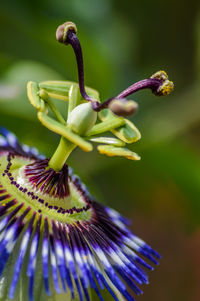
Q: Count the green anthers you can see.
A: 5